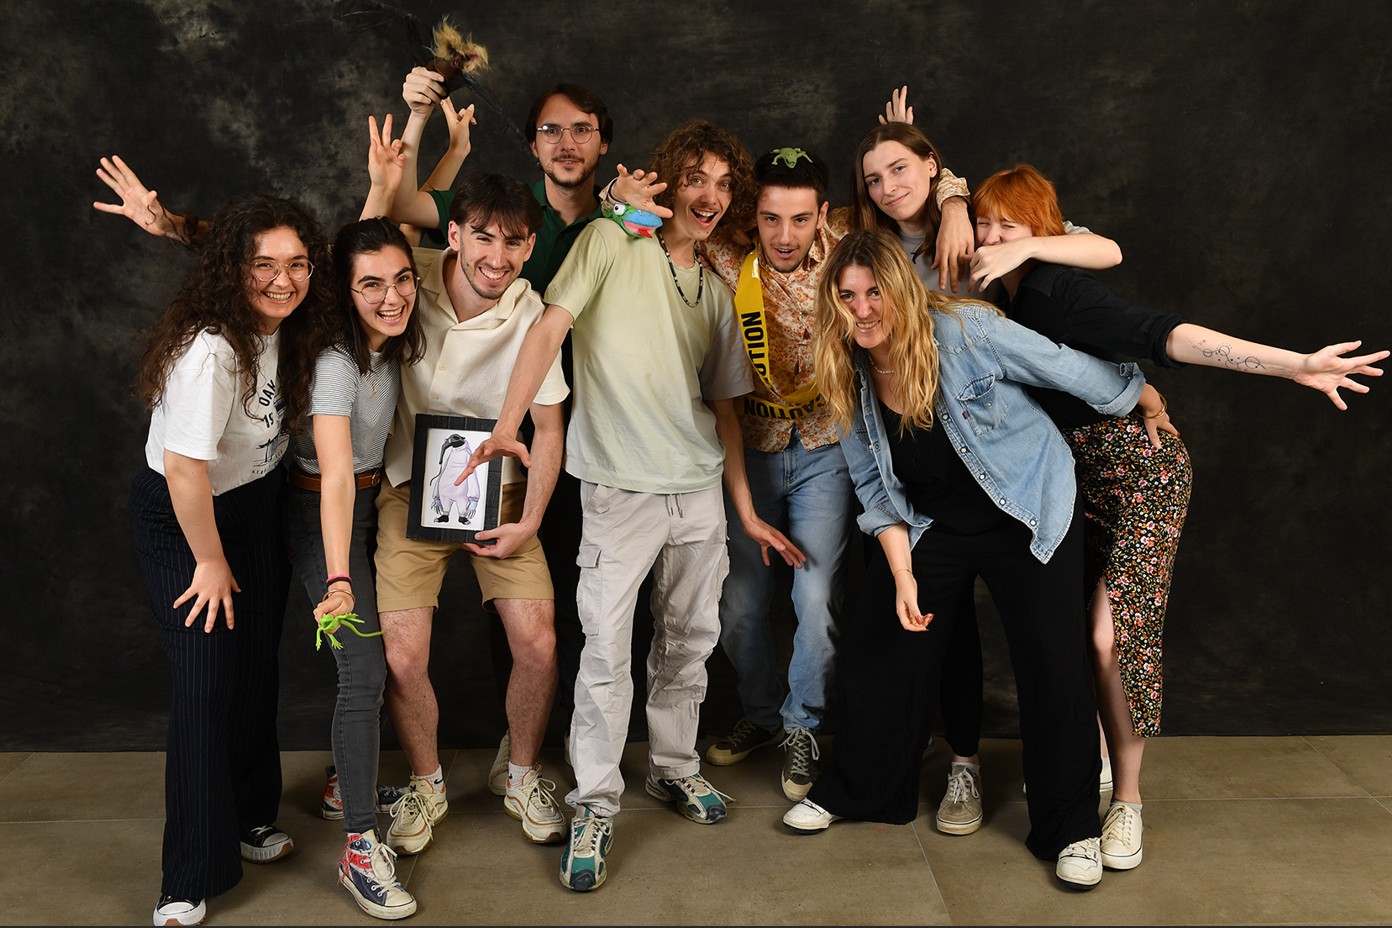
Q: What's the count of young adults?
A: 9